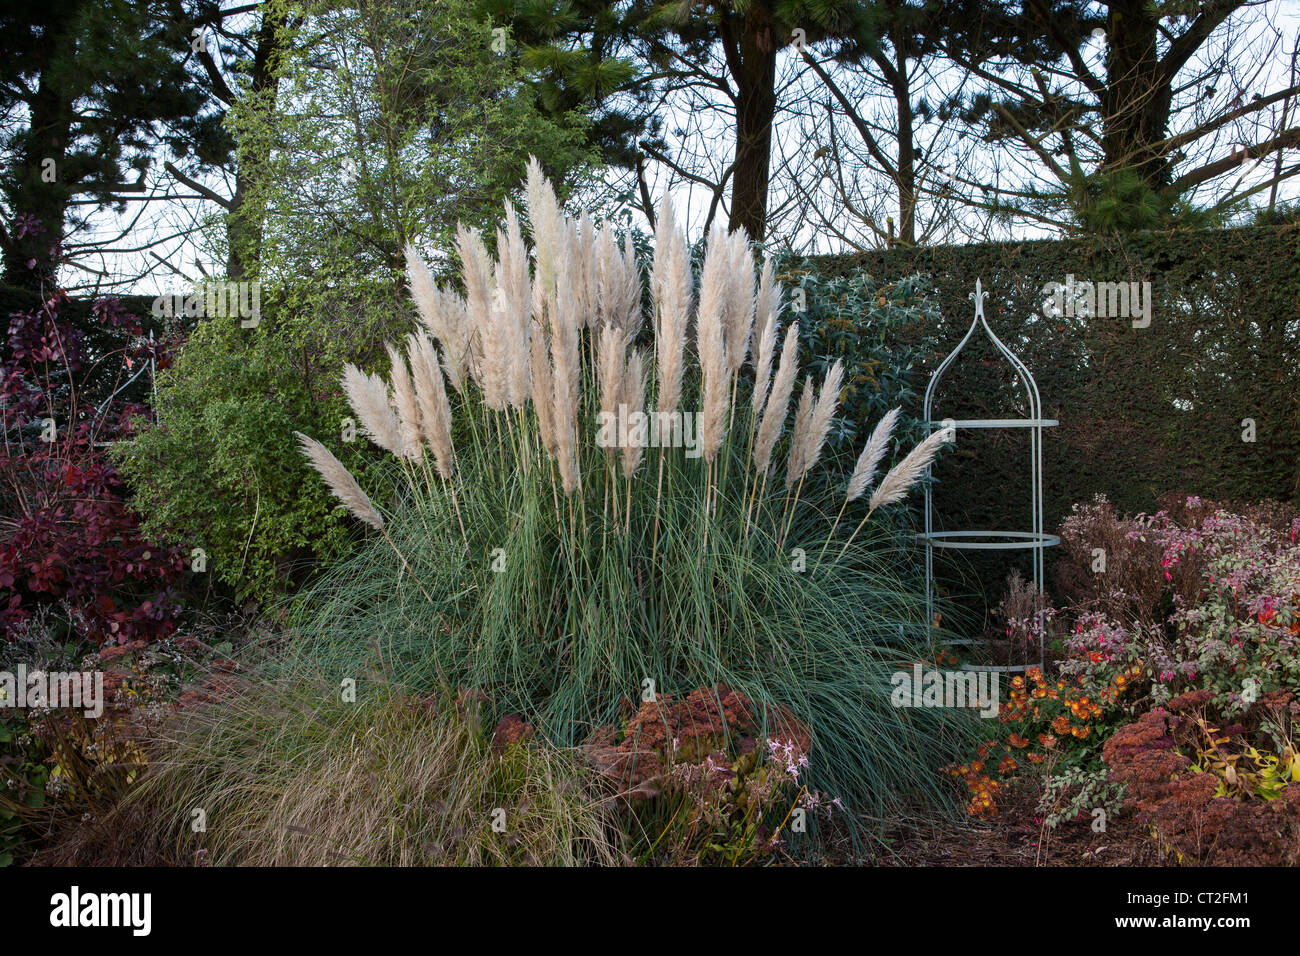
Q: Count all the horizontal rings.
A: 3